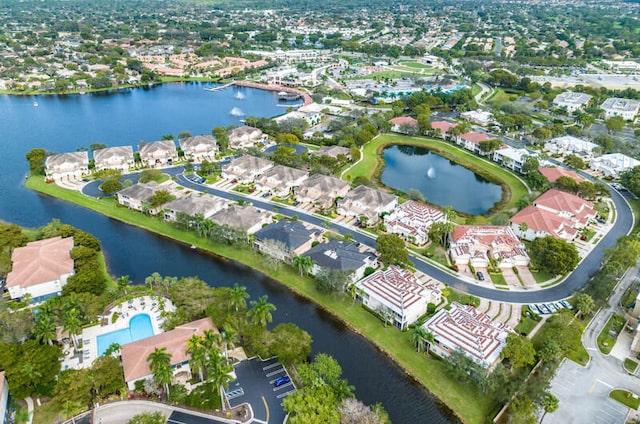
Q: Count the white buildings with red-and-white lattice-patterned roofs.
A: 4